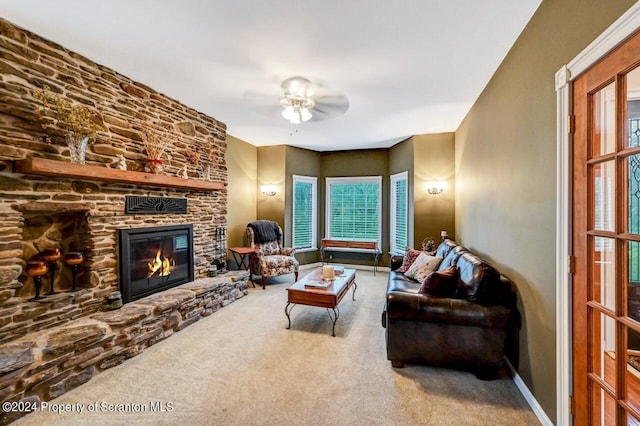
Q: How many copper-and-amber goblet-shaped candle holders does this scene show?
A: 3